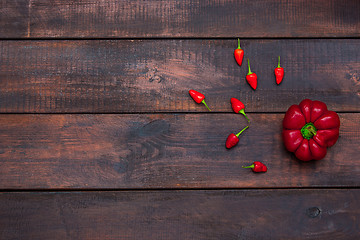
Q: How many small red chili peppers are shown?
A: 7